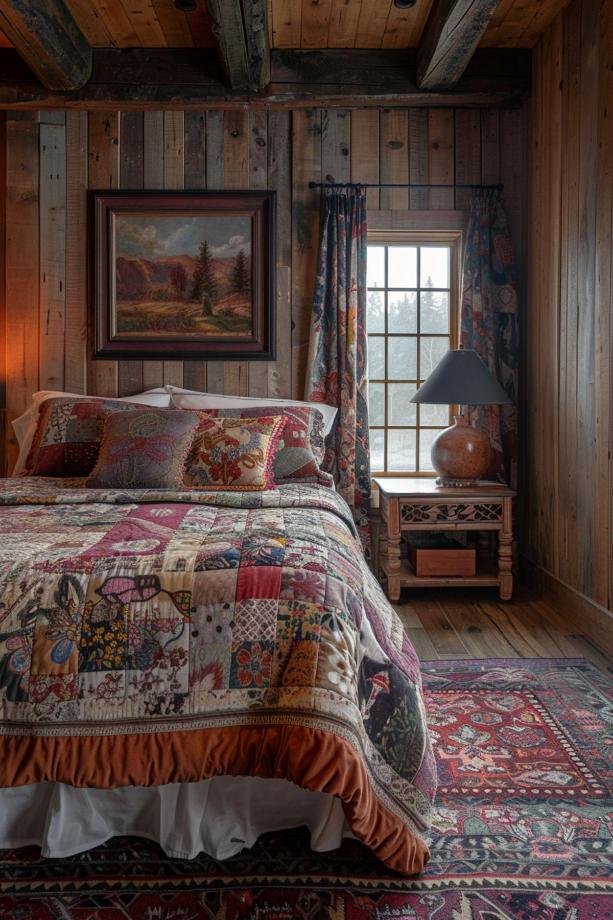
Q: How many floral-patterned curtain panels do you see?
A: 2